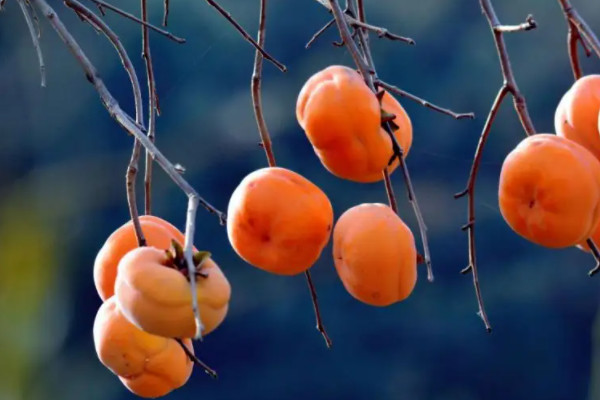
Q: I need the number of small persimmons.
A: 8